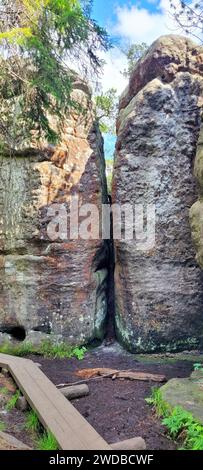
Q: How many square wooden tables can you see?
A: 0